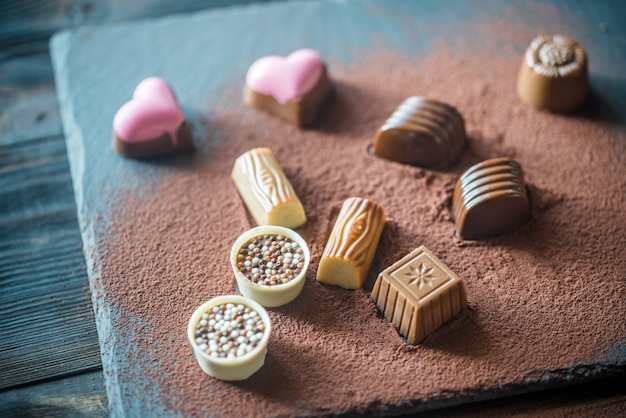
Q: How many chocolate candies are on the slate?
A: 10